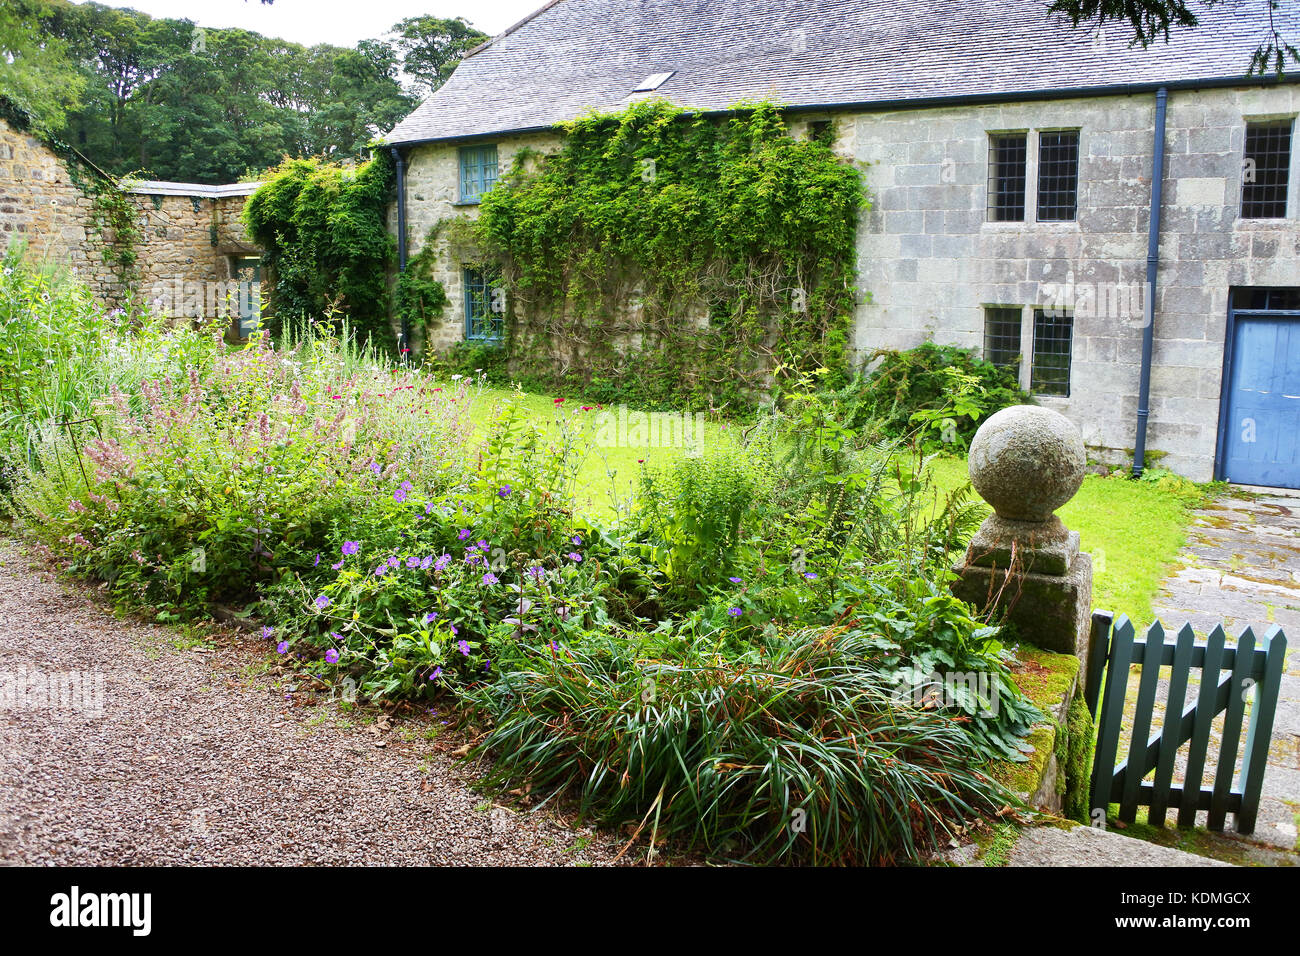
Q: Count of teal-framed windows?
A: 2